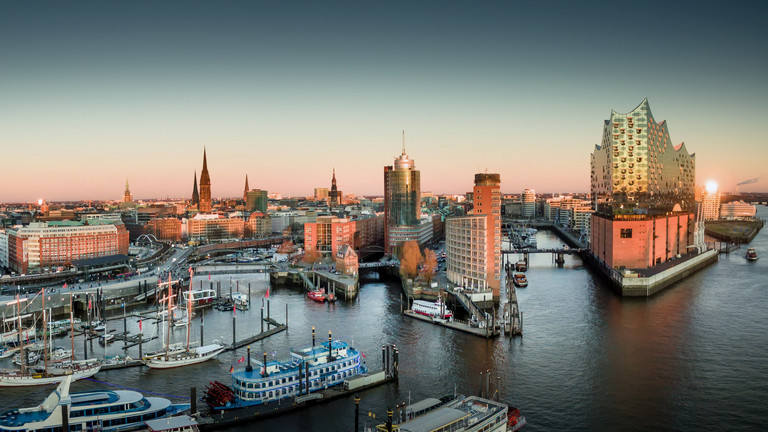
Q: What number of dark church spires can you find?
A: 4